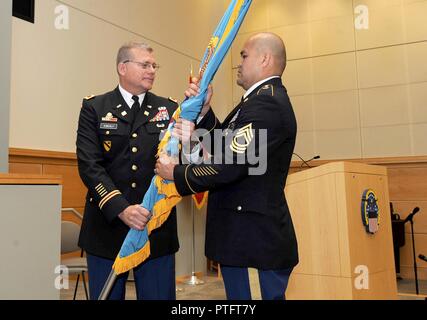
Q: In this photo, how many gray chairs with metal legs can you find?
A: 1